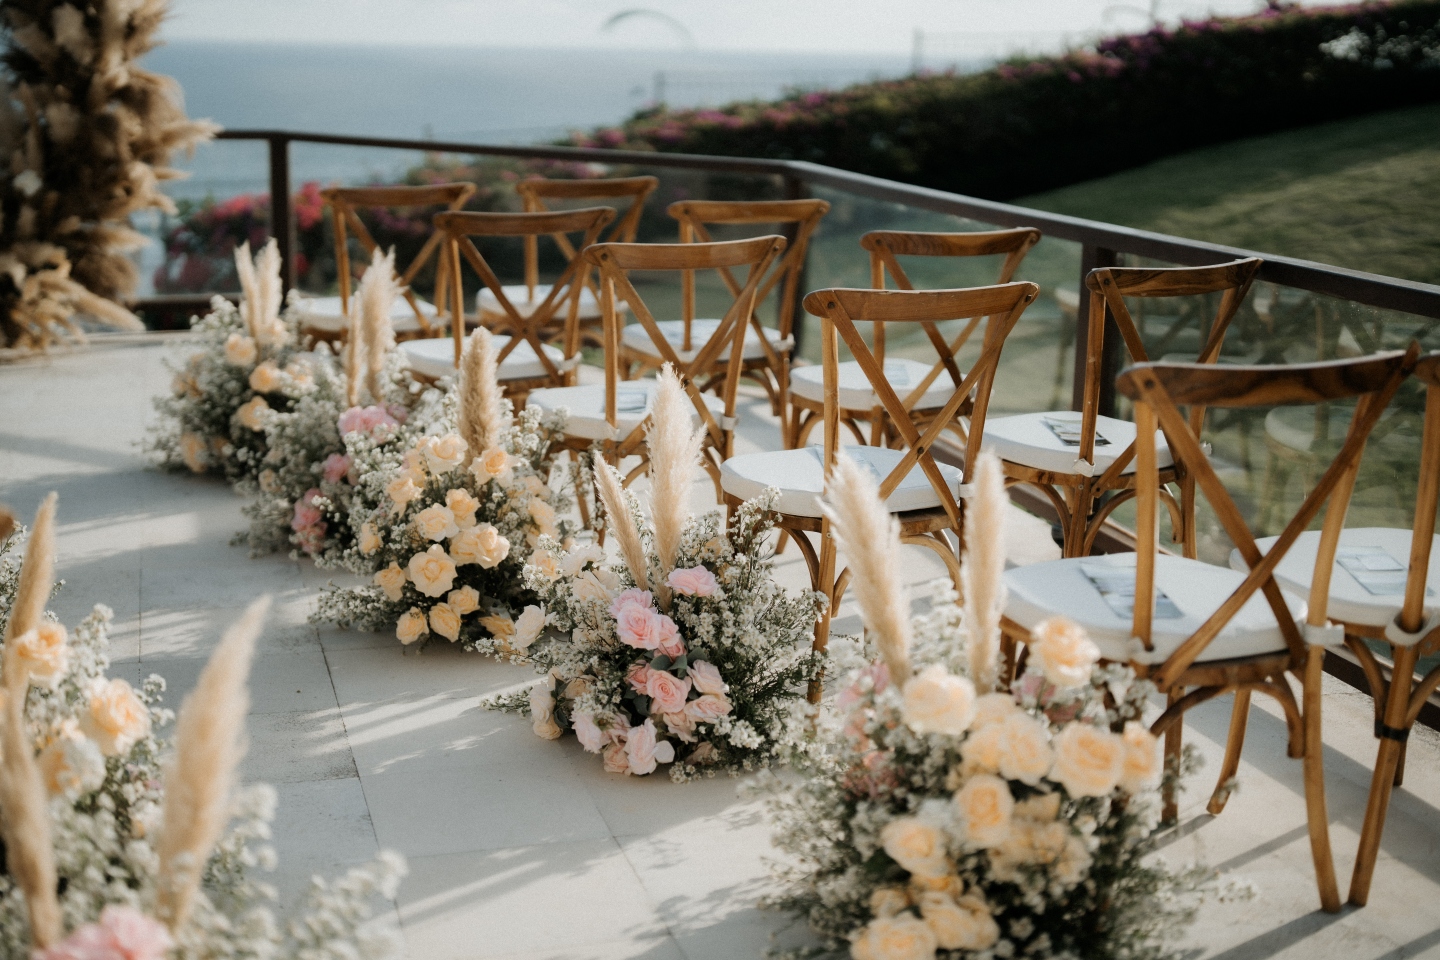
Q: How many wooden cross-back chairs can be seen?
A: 10